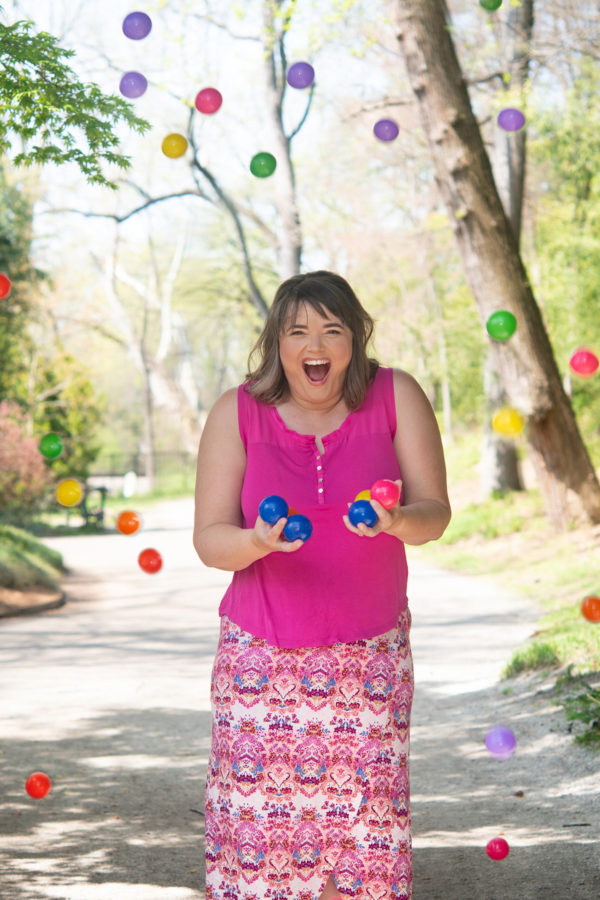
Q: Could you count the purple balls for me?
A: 6